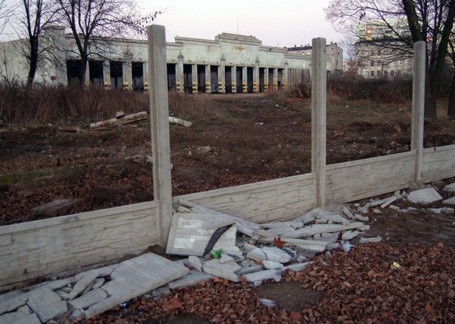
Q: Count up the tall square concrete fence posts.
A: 3